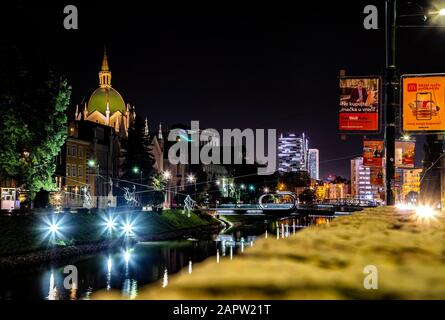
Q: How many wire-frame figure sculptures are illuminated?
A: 3